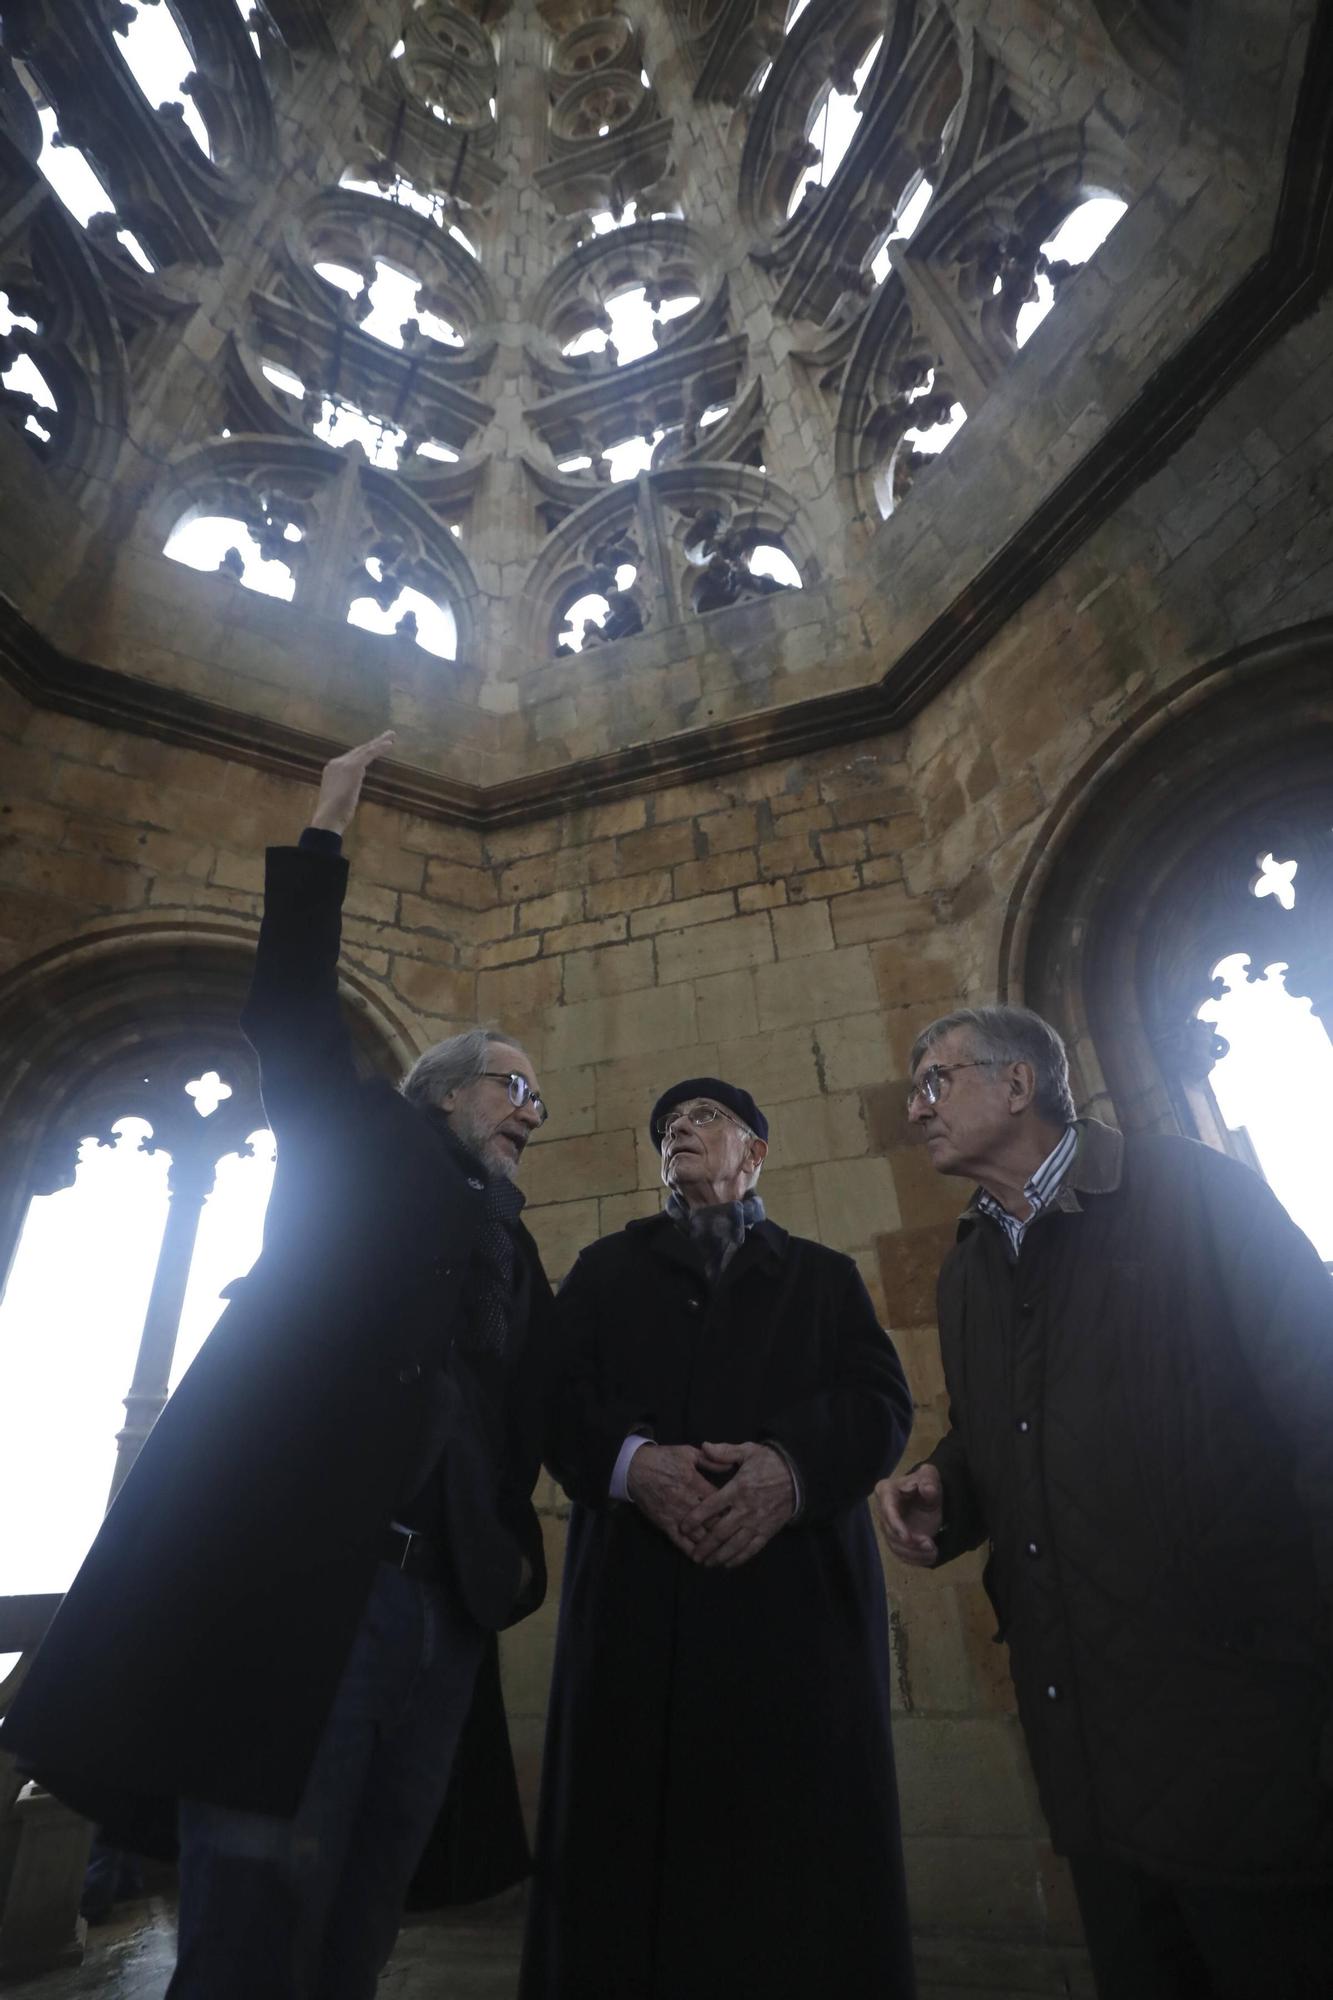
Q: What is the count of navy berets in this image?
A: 1